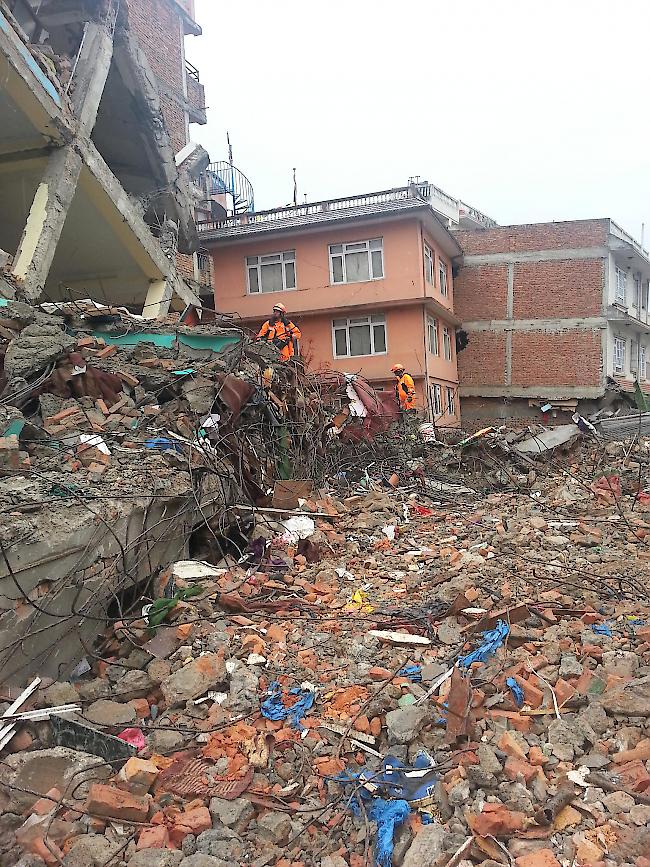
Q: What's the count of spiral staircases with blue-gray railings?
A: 1